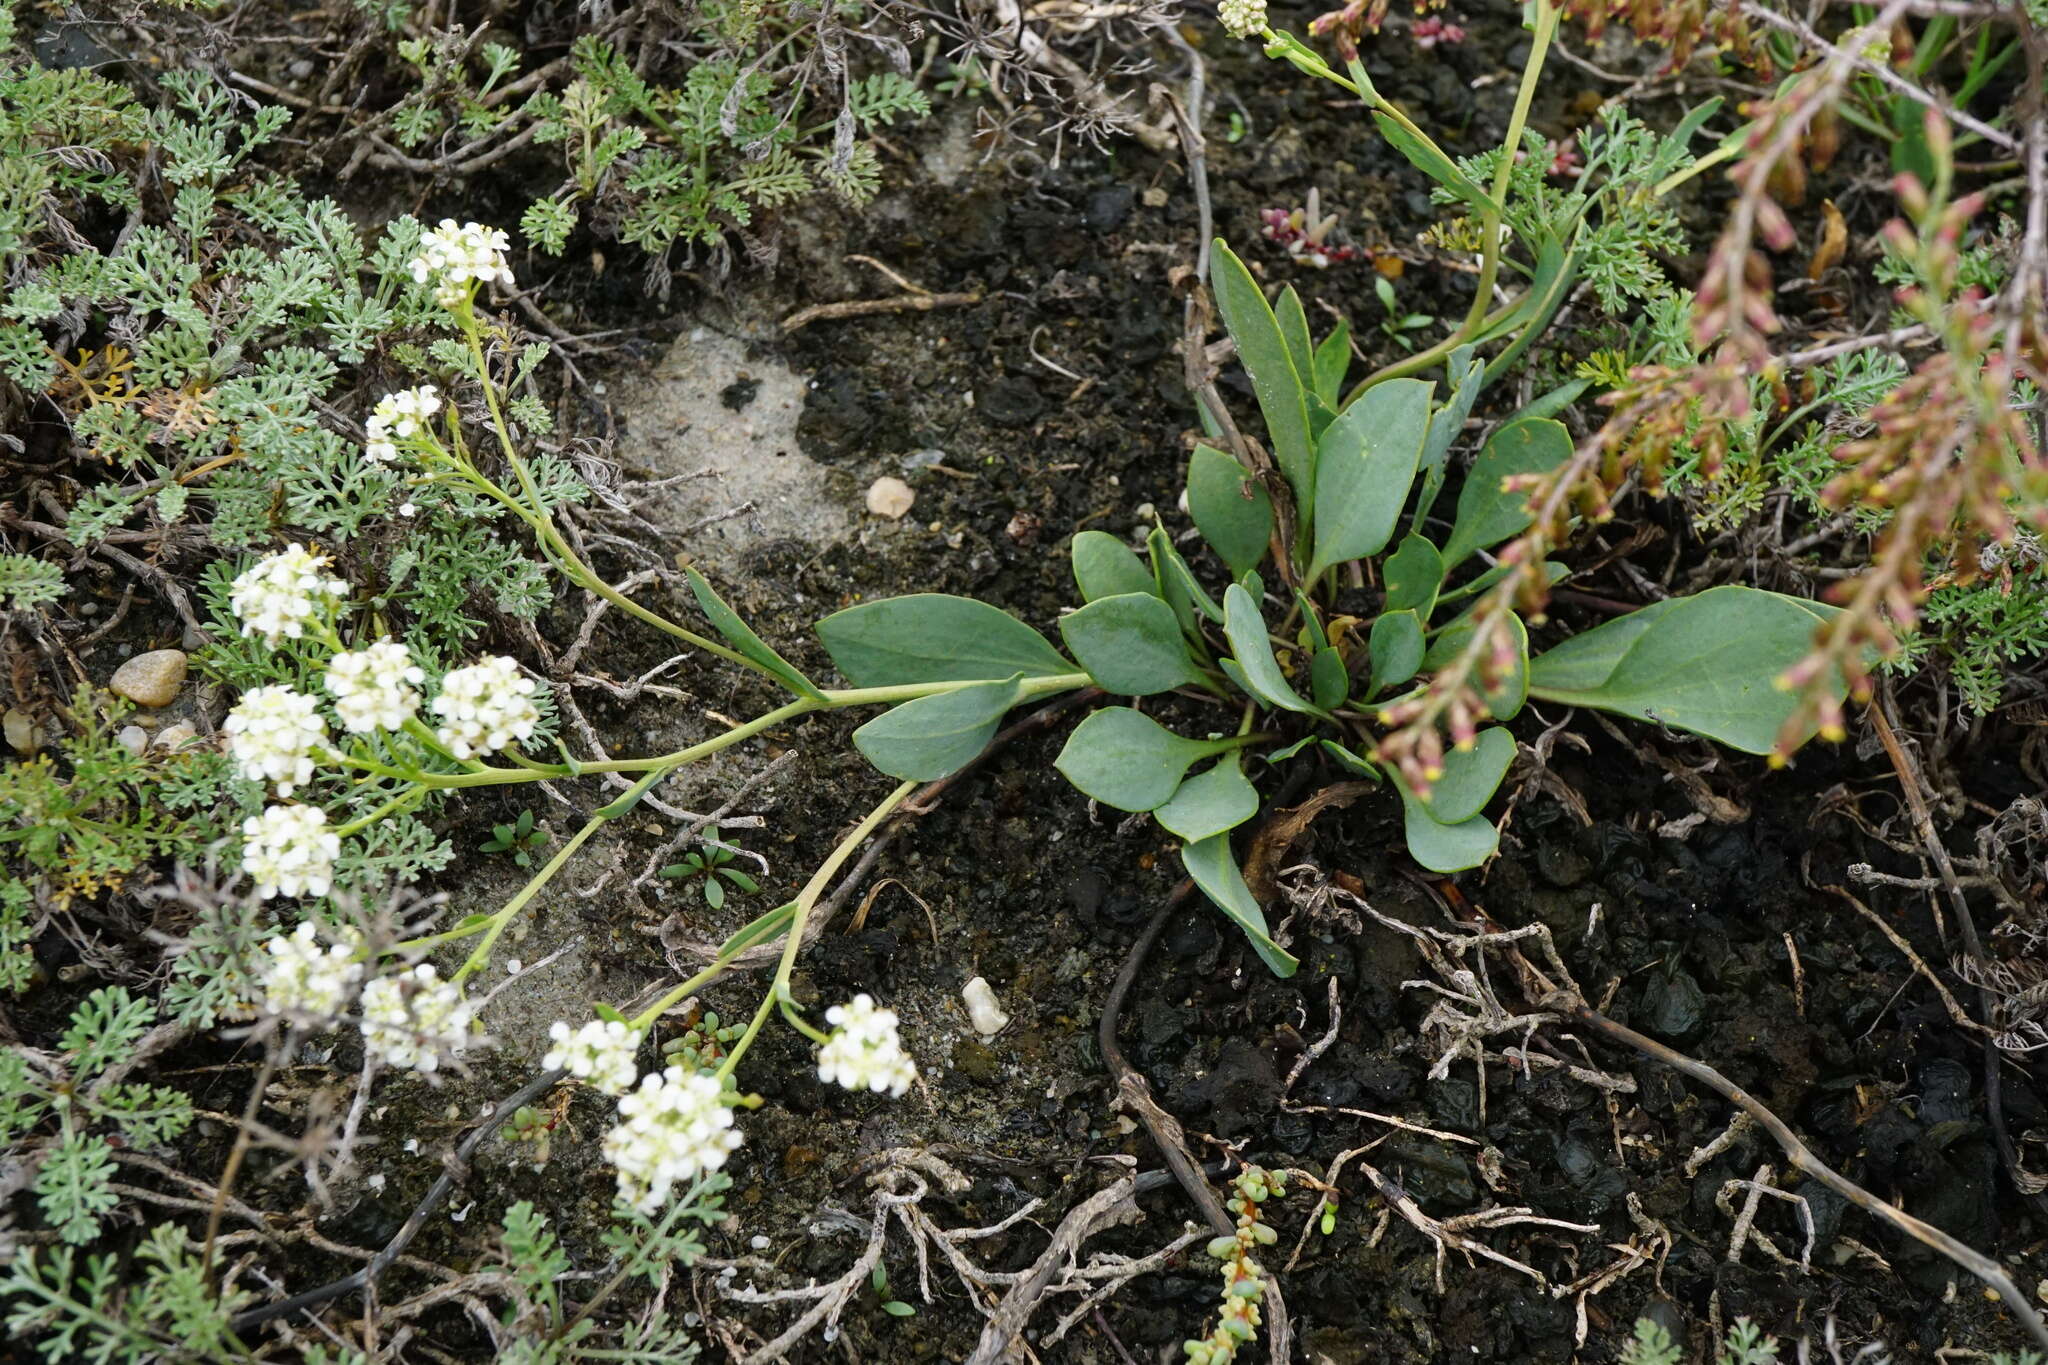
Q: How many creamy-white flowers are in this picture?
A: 12